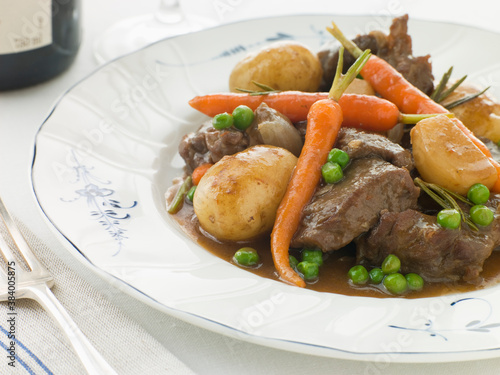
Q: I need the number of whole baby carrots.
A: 3